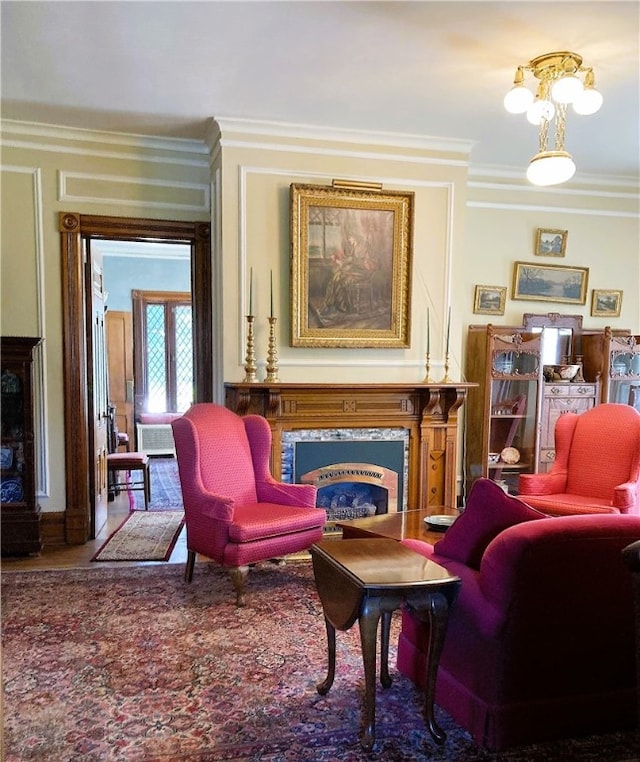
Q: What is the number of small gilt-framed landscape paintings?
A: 4